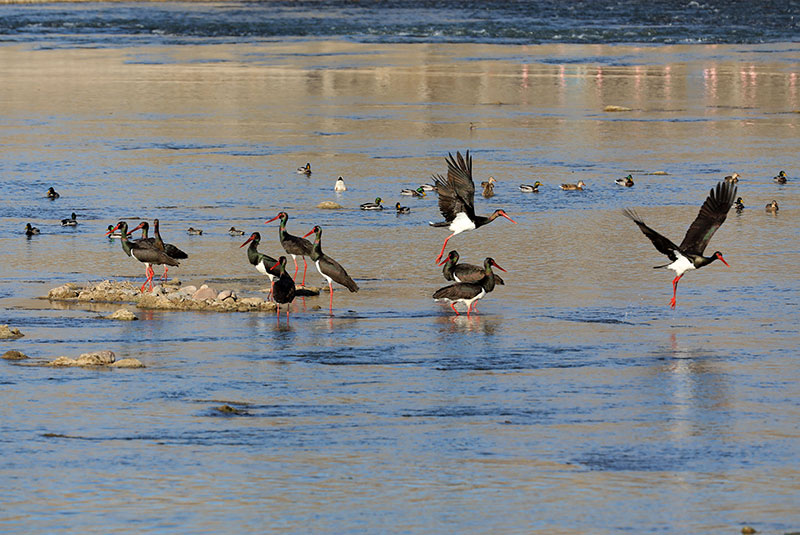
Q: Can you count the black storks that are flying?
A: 2